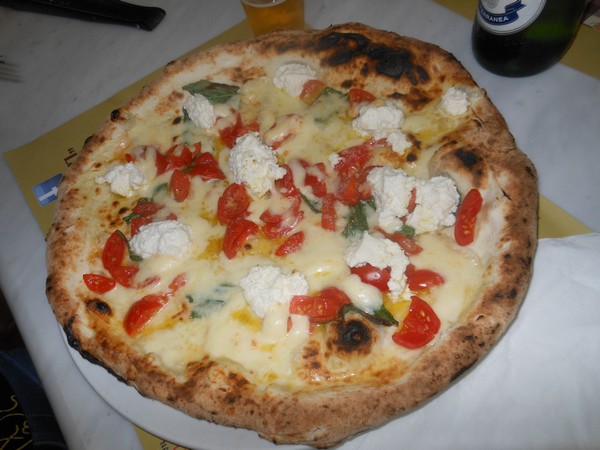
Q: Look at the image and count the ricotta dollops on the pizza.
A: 11